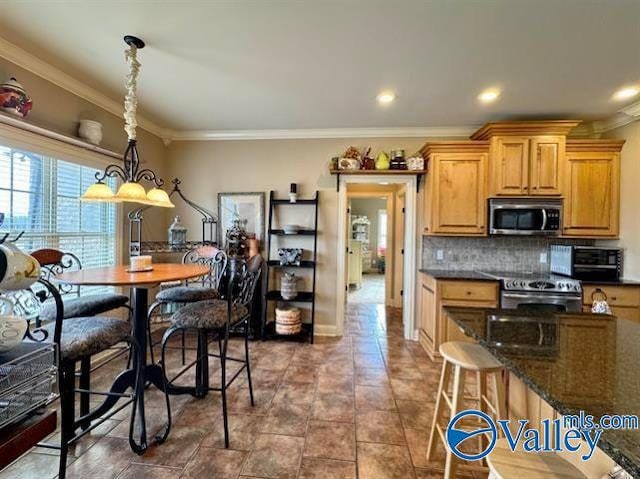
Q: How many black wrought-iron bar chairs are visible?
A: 4